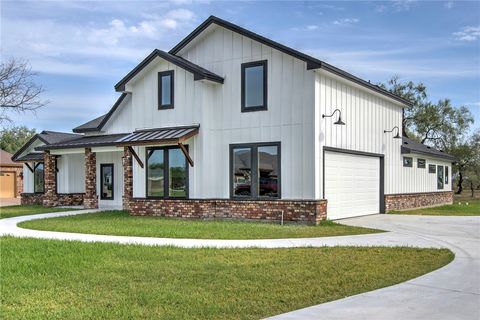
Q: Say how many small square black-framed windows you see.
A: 3